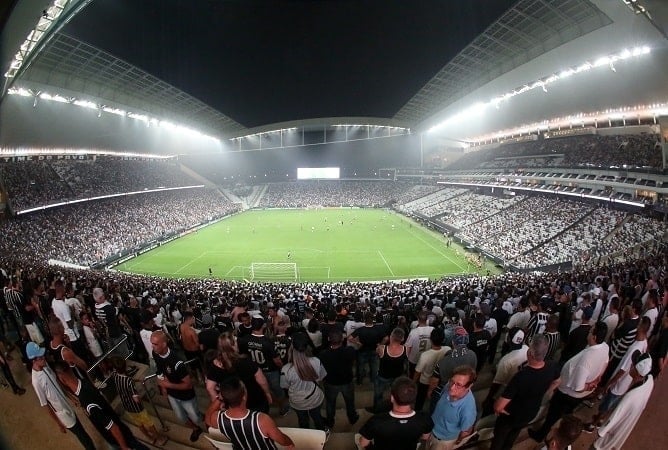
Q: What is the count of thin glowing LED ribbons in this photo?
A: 2